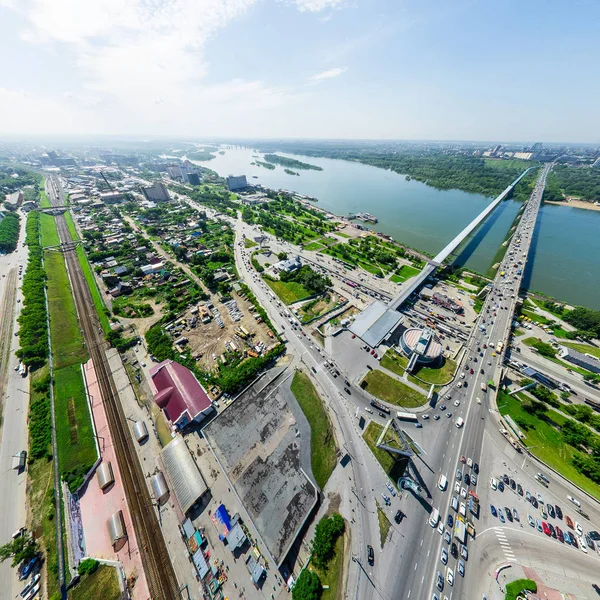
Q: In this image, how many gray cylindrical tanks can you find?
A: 4